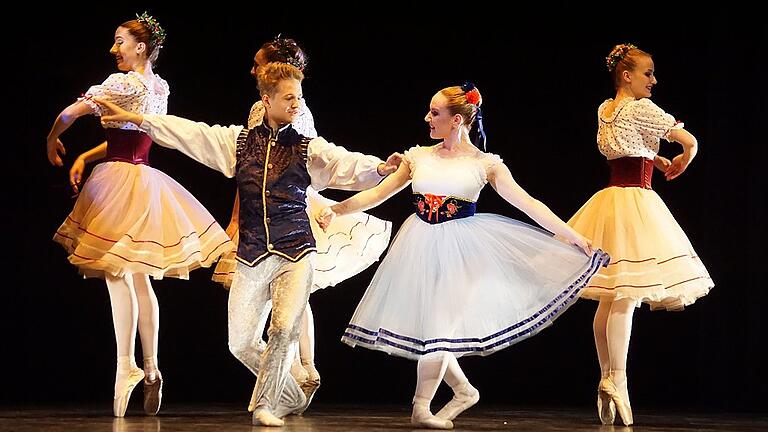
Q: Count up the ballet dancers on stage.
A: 5